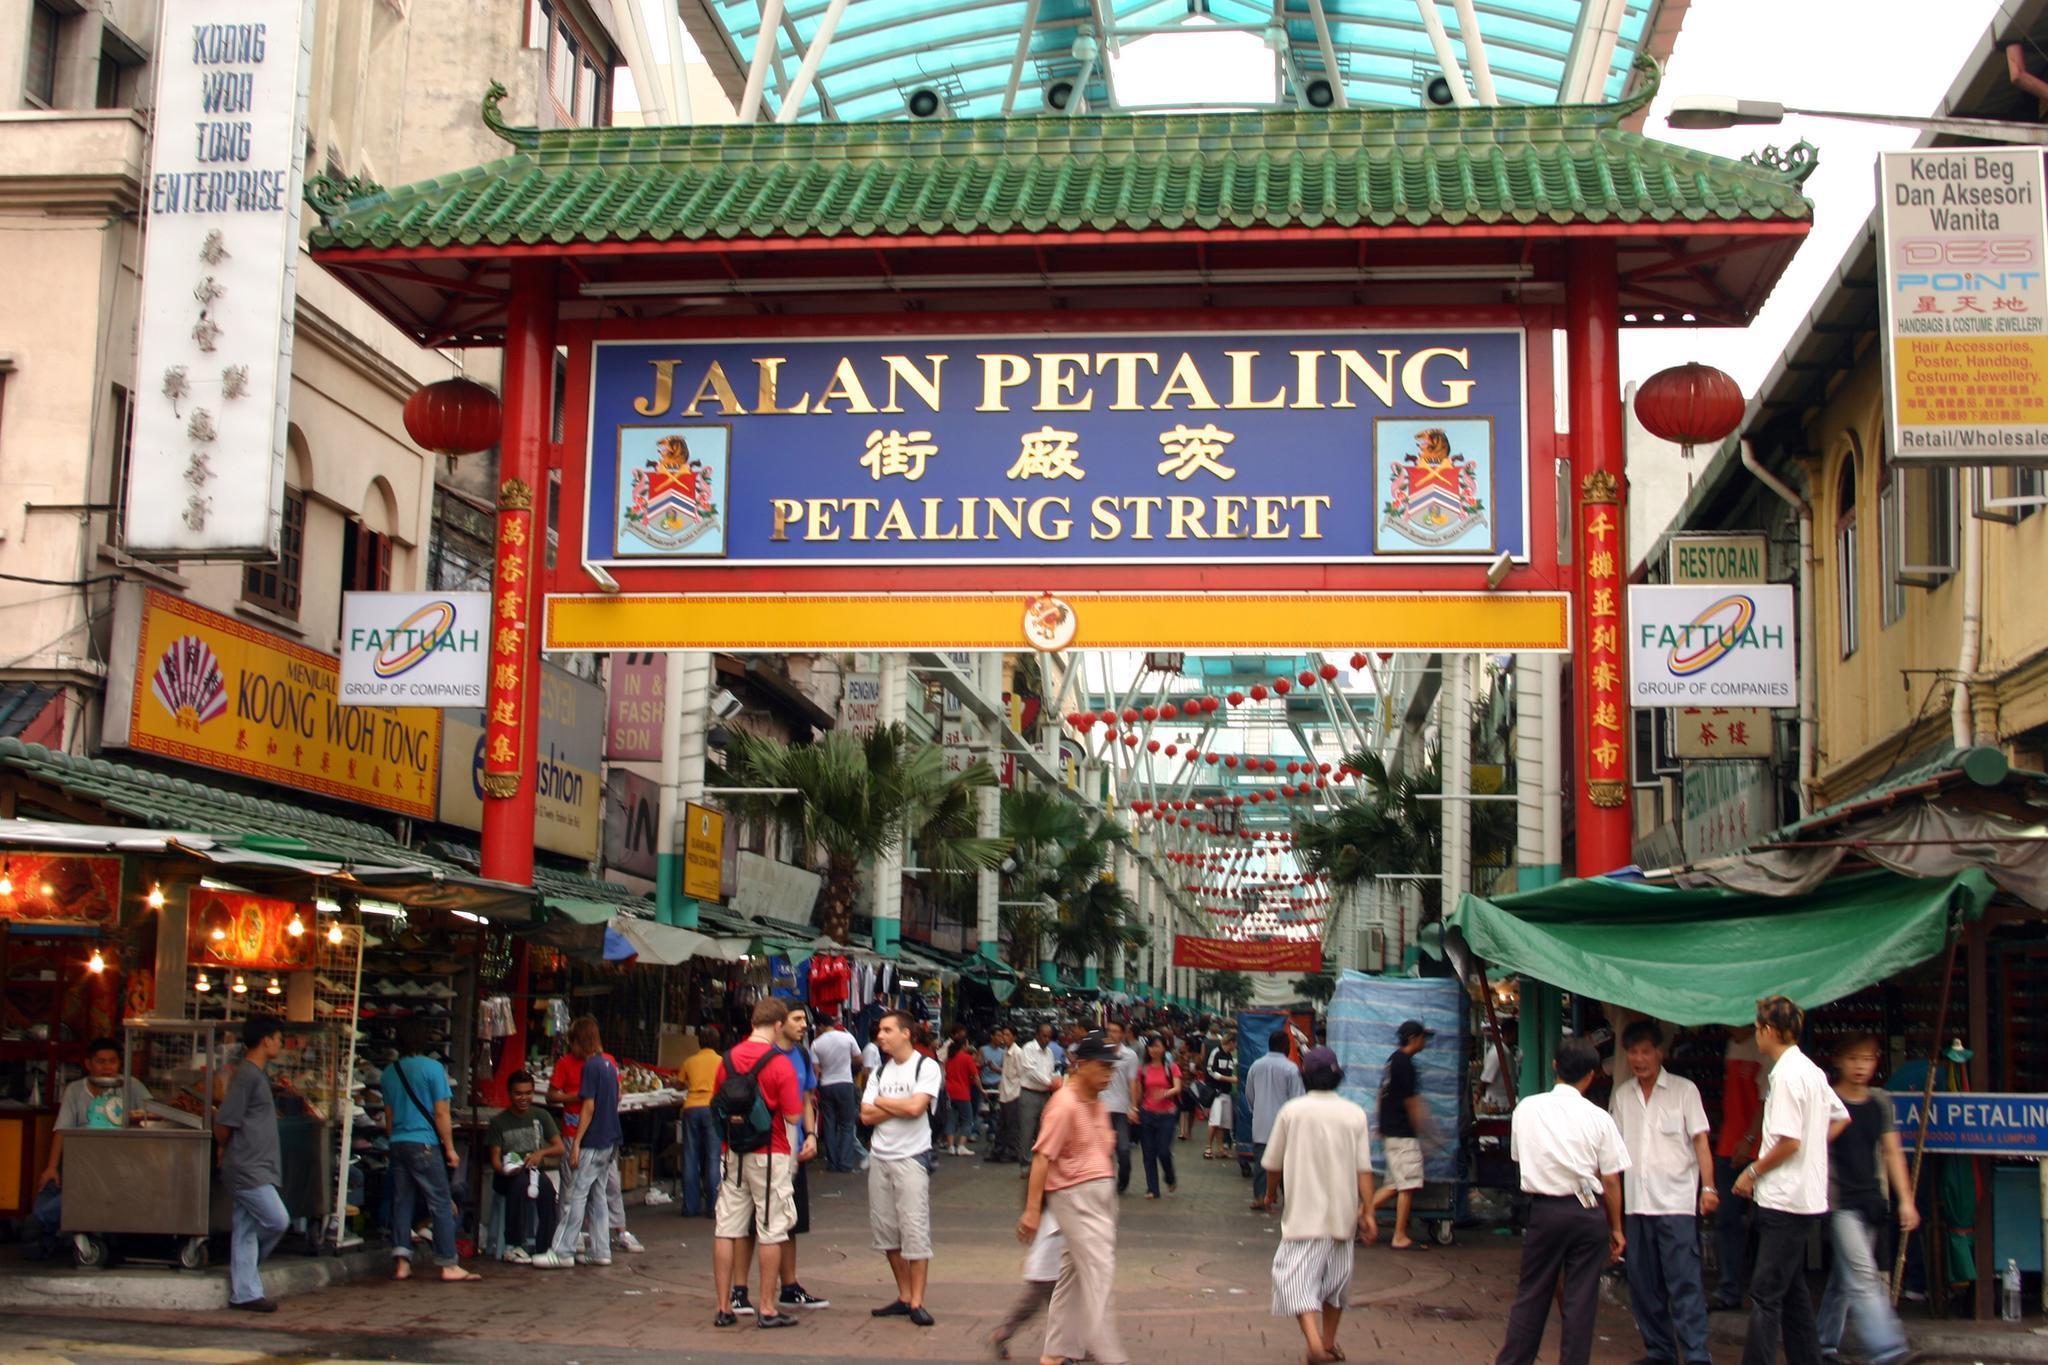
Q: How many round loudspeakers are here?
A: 4